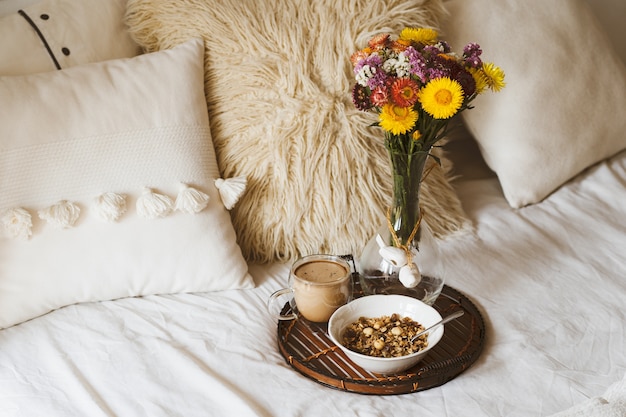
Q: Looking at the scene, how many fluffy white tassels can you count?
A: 6